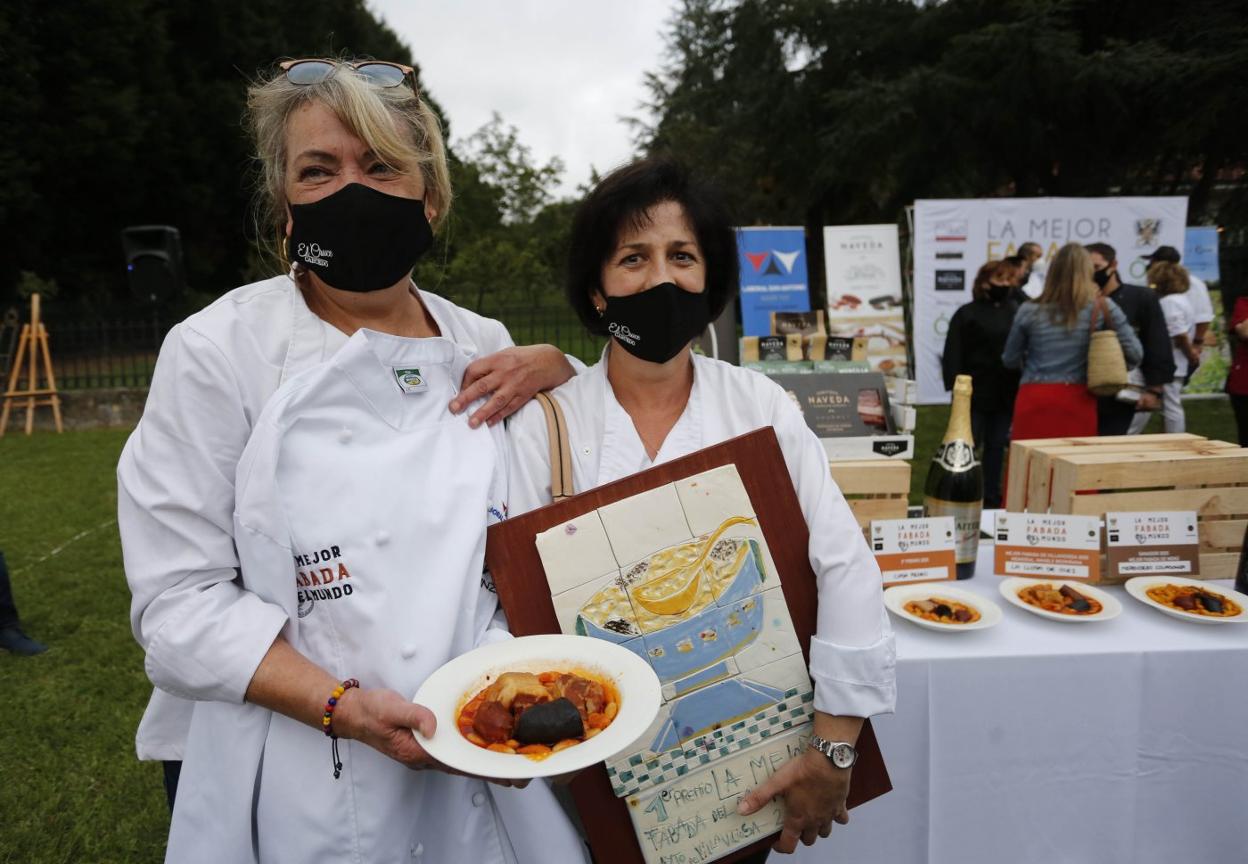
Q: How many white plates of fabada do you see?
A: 4